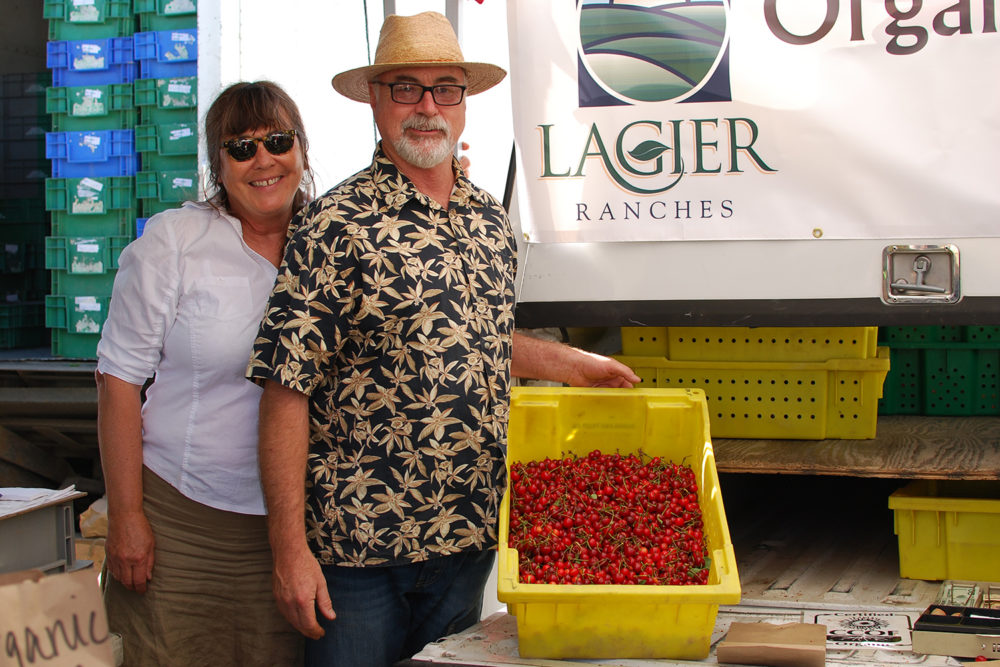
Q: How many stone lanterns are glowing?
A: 0